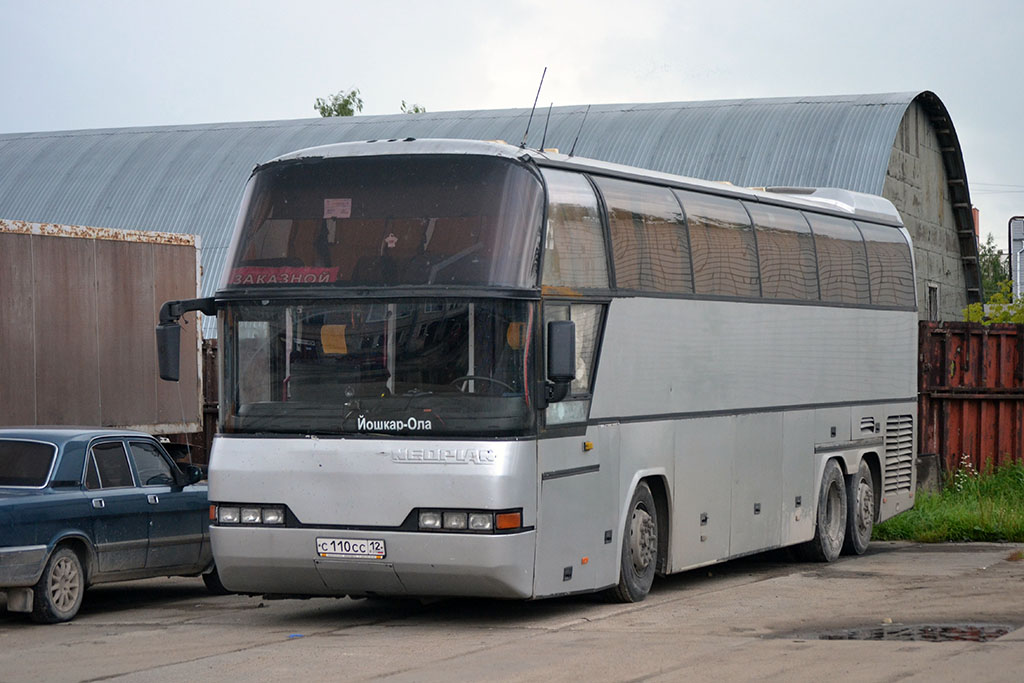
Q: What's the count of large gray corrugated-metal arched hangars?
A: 1